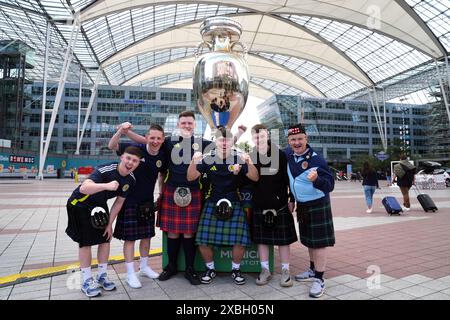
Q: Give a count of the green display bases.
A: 1